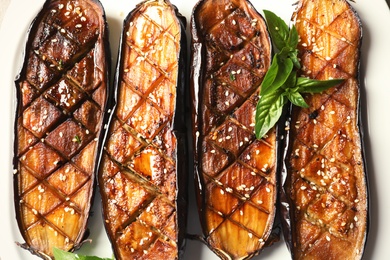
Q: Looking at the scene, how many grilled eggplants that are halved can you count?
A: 4